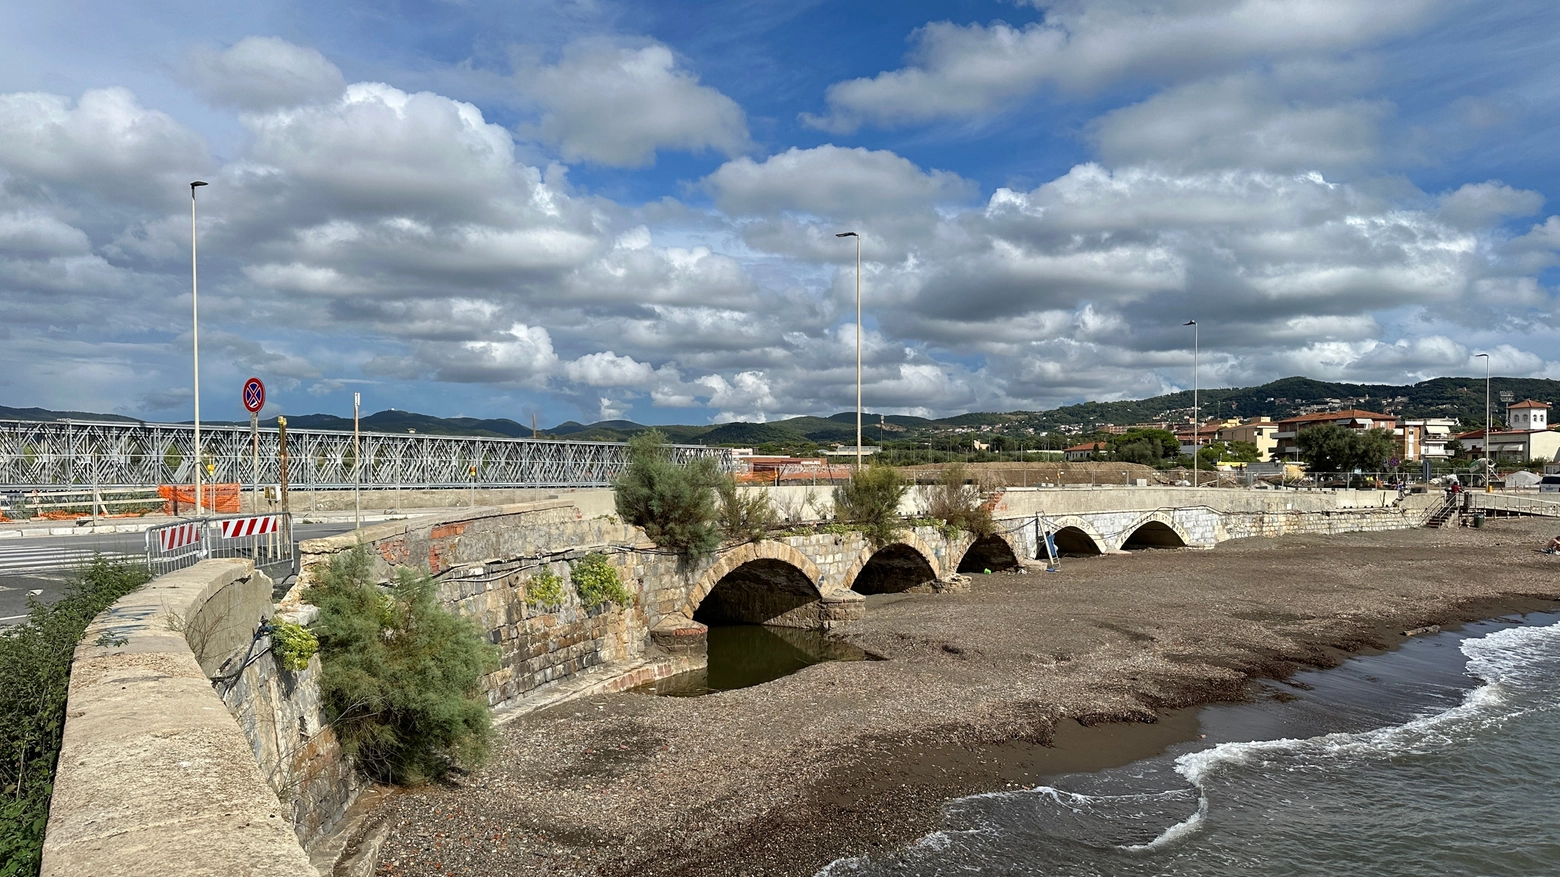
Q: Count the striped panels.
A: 2